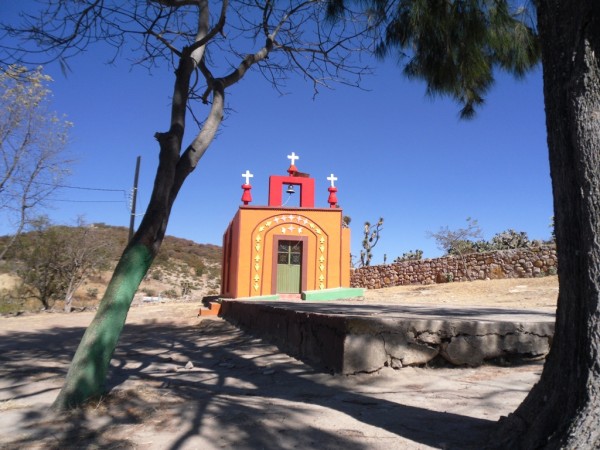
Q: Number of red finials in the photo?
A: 3